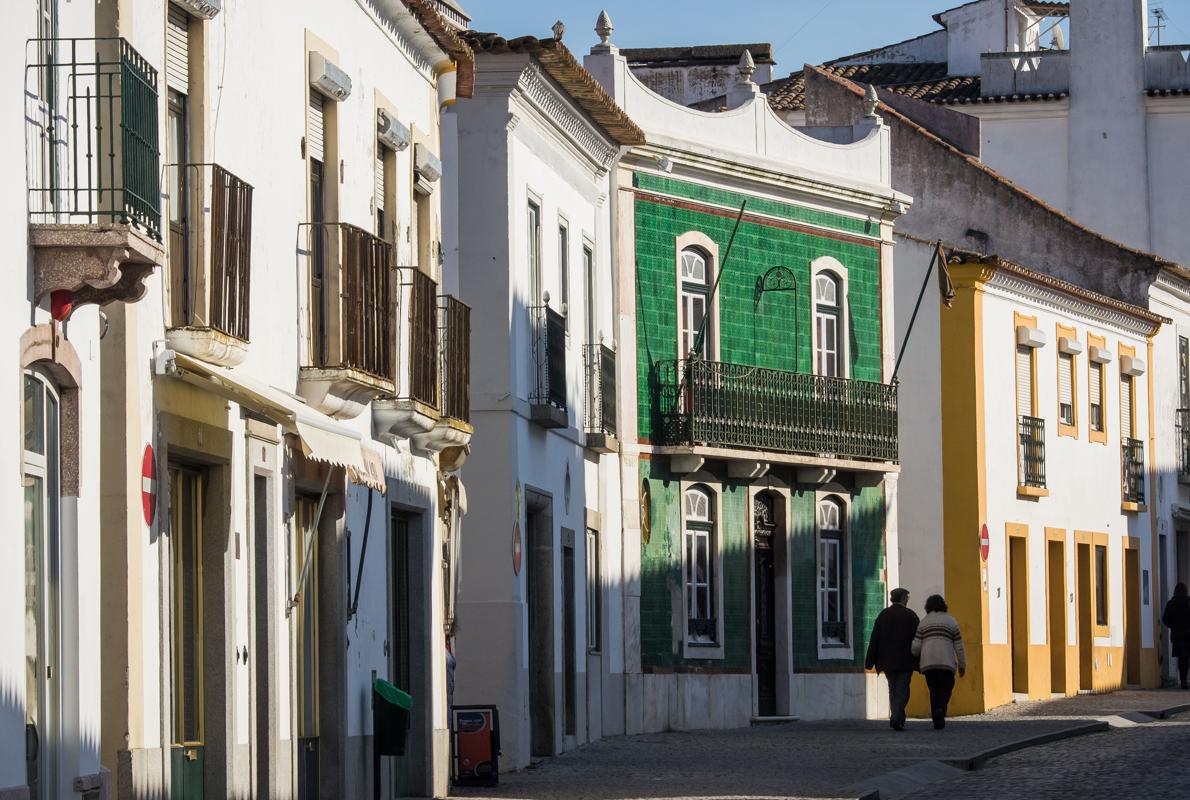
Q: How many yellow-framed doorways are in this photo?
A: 4